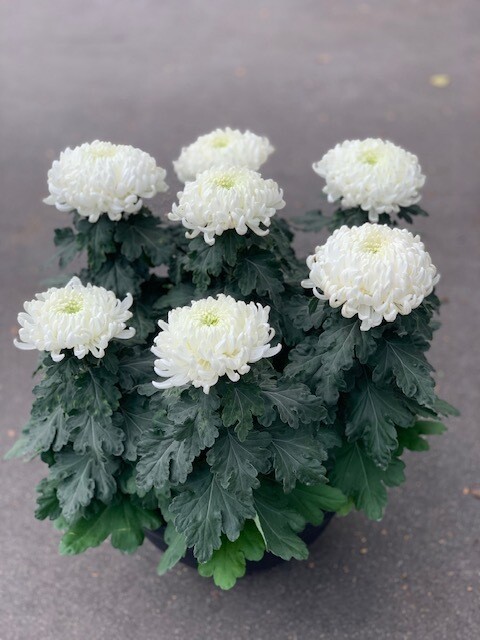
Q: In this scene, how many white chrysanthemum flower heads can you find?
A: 7